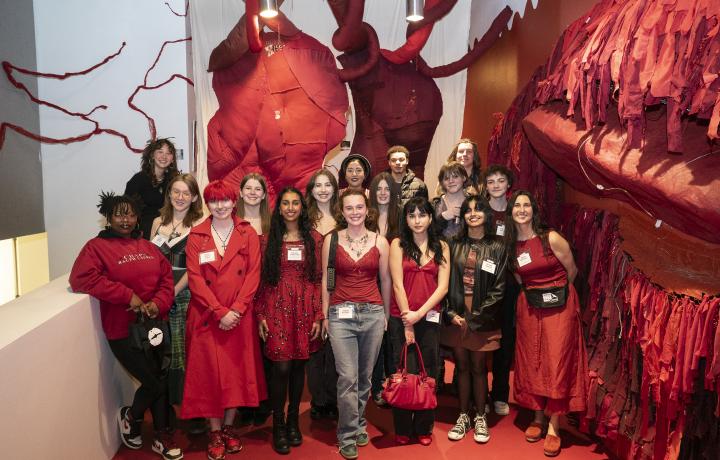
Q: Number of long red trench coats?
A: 1